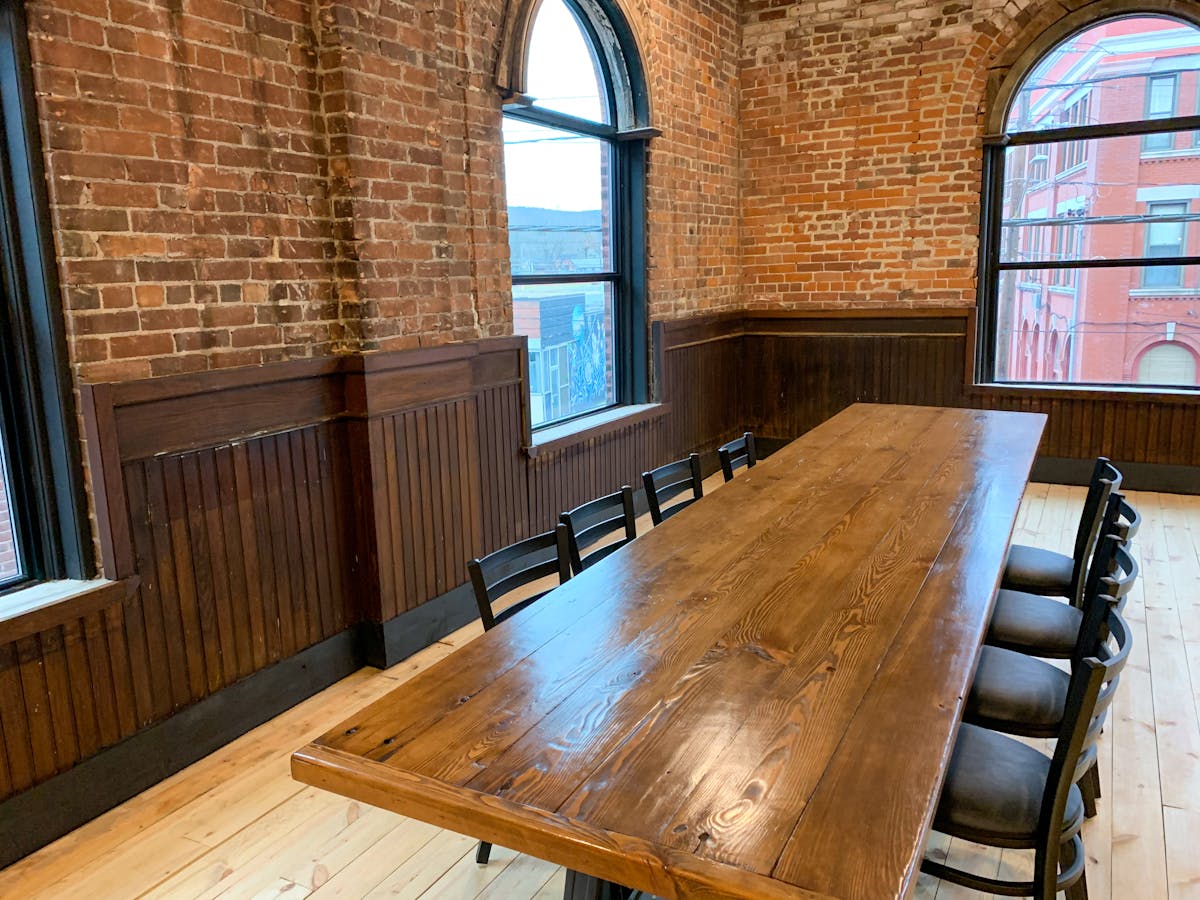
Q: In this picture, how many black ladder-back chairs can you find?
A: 8